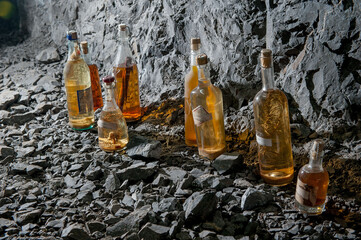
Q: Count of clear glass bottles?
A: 8